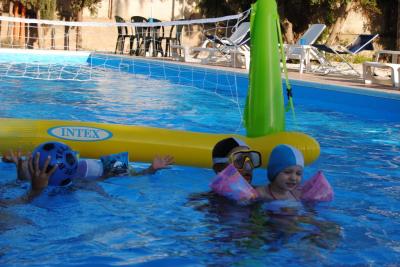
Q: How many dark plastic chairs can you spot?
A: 4